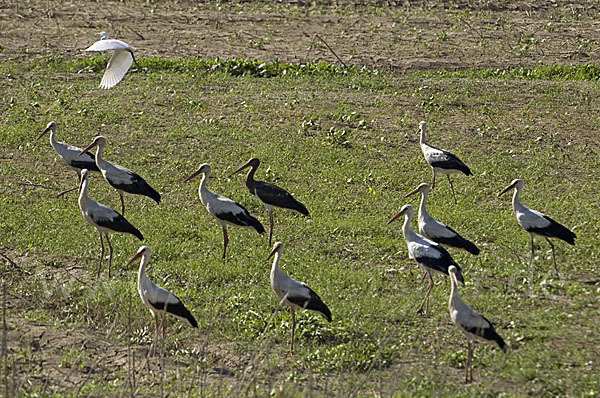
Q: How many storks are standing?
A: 12